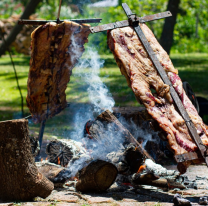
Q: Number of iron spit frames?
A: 2